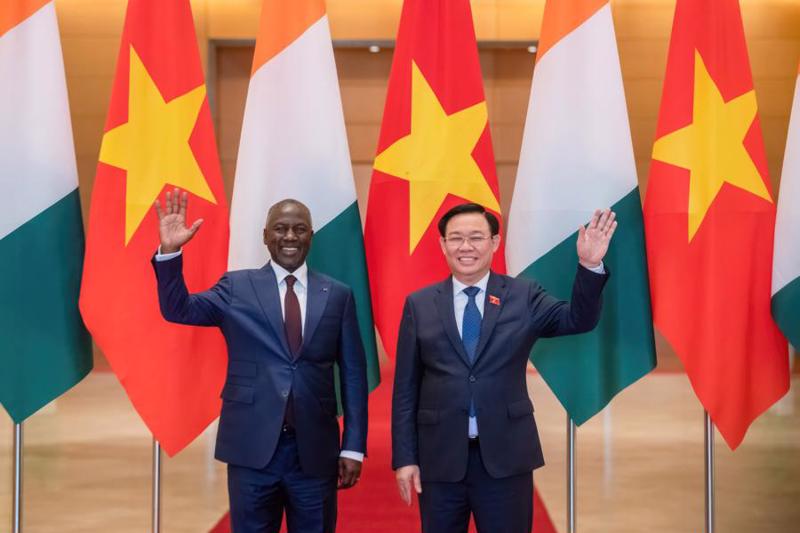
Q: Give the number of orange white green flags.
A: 4